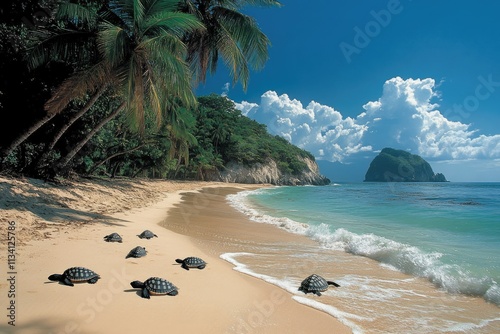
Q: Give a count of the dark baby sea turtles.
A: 7